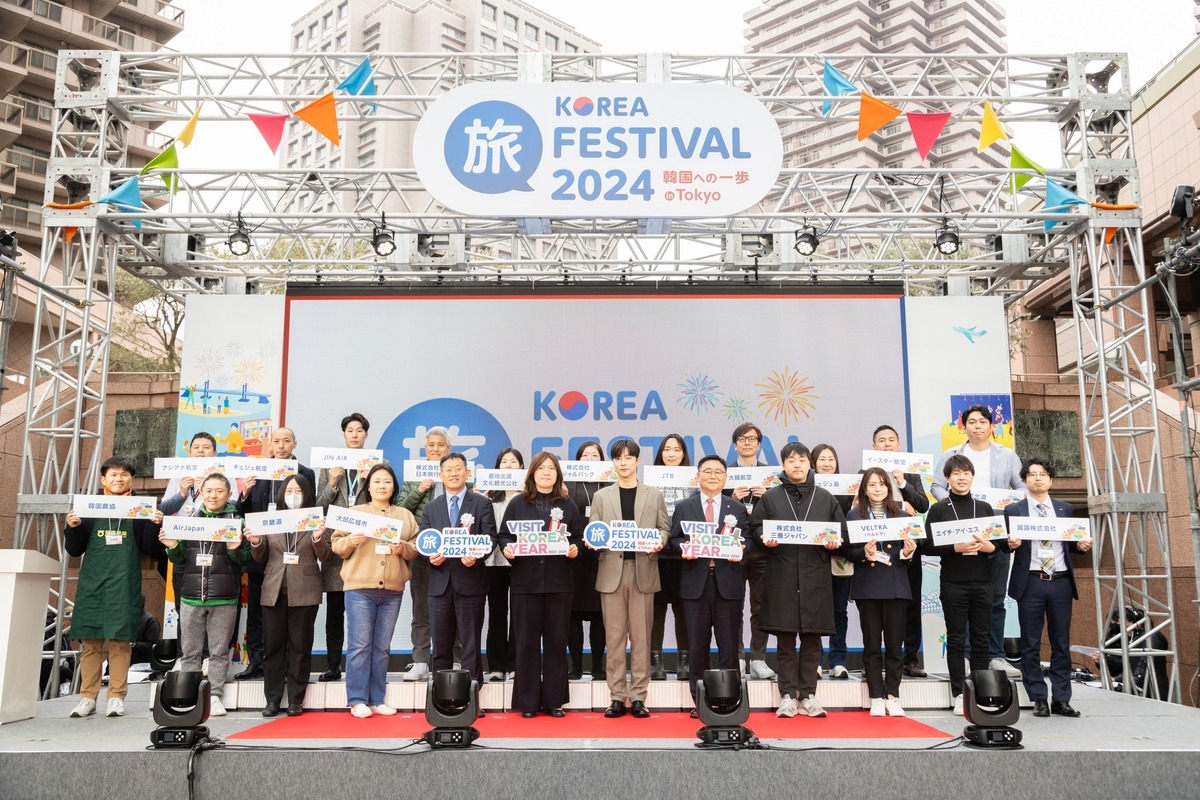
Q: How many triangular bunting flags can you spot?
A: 14